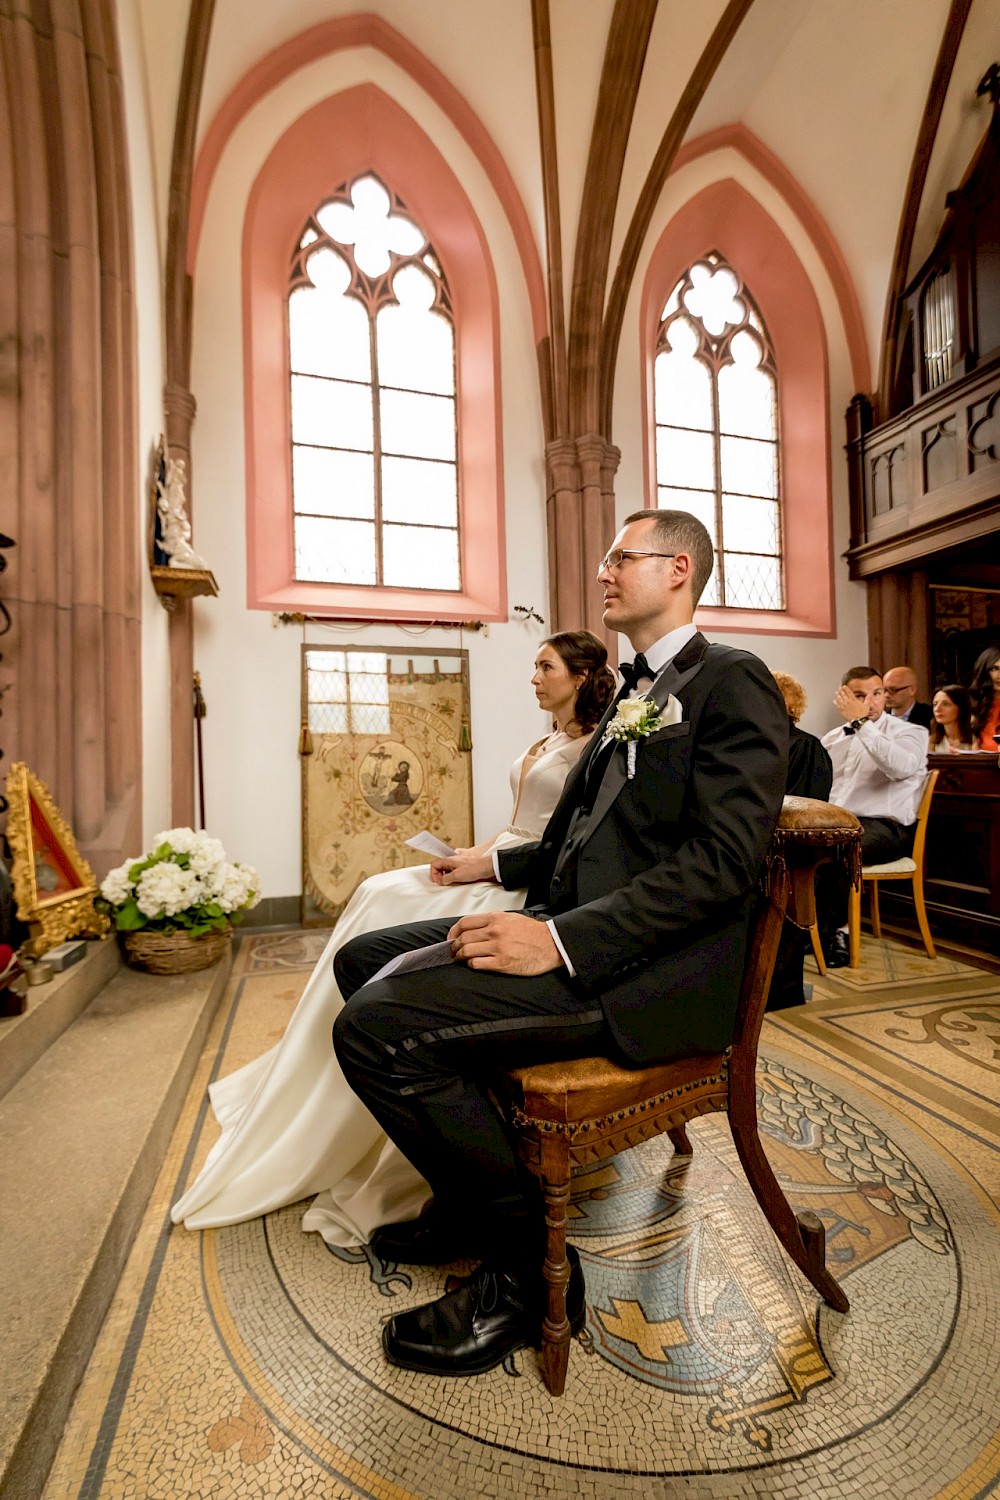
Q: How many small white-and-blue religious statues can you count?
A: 1